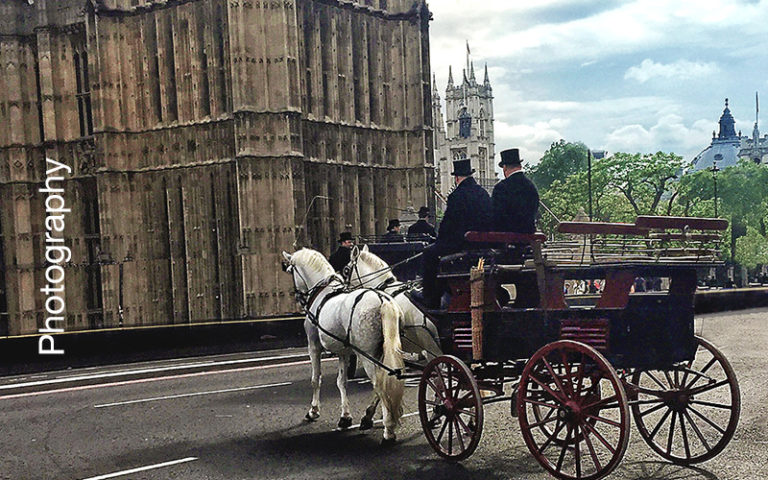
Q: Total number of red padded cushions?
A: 3